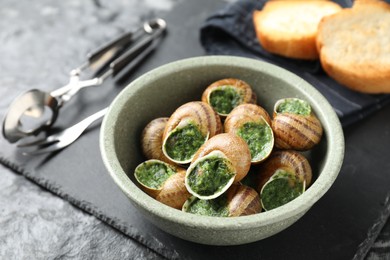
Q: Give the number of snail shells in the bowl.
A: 9